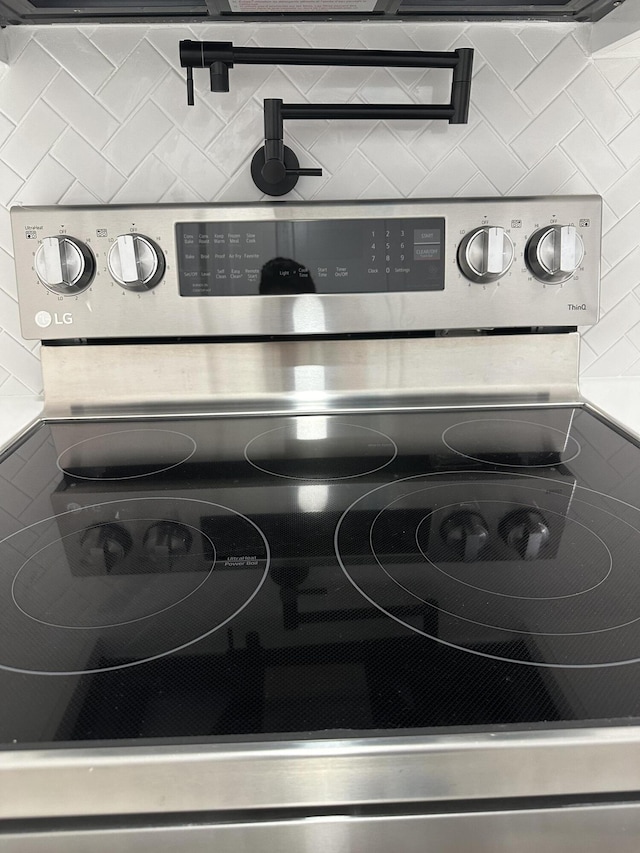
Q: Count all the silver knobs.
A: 4